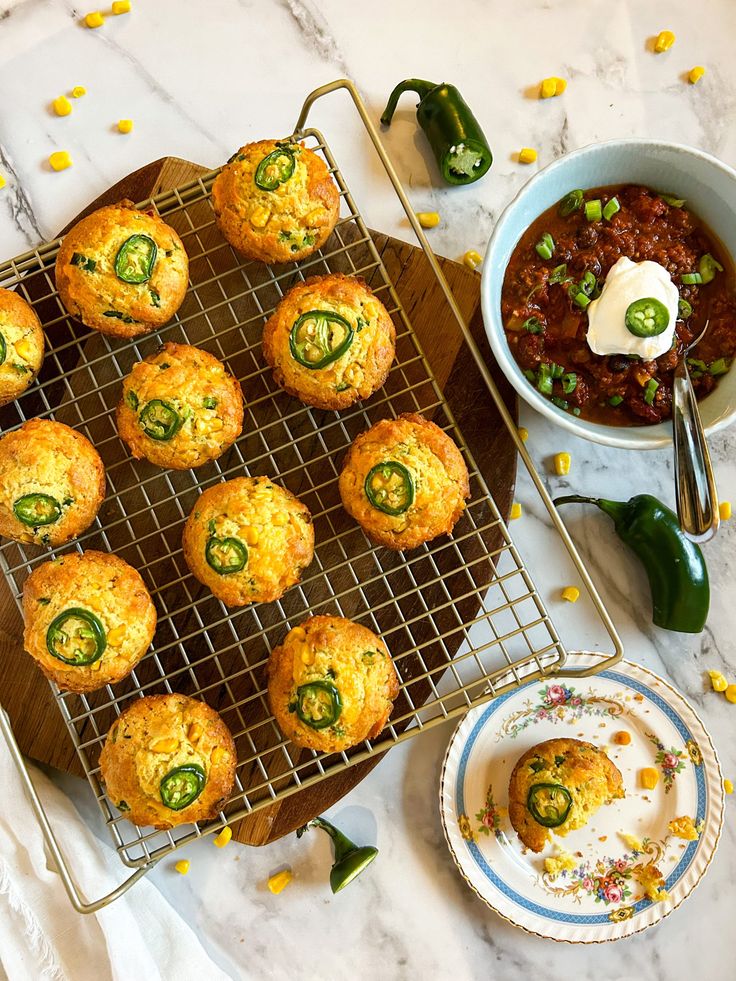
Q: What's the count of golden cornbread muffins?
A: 12